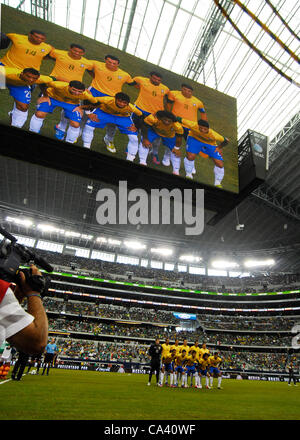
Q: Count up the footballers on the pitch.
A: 11